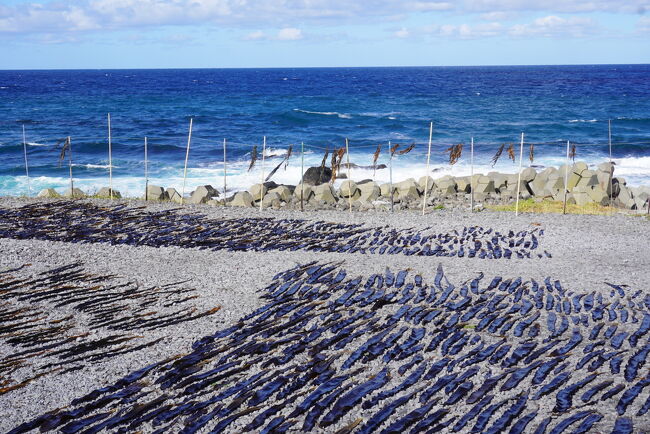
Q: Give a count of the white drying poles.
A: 15